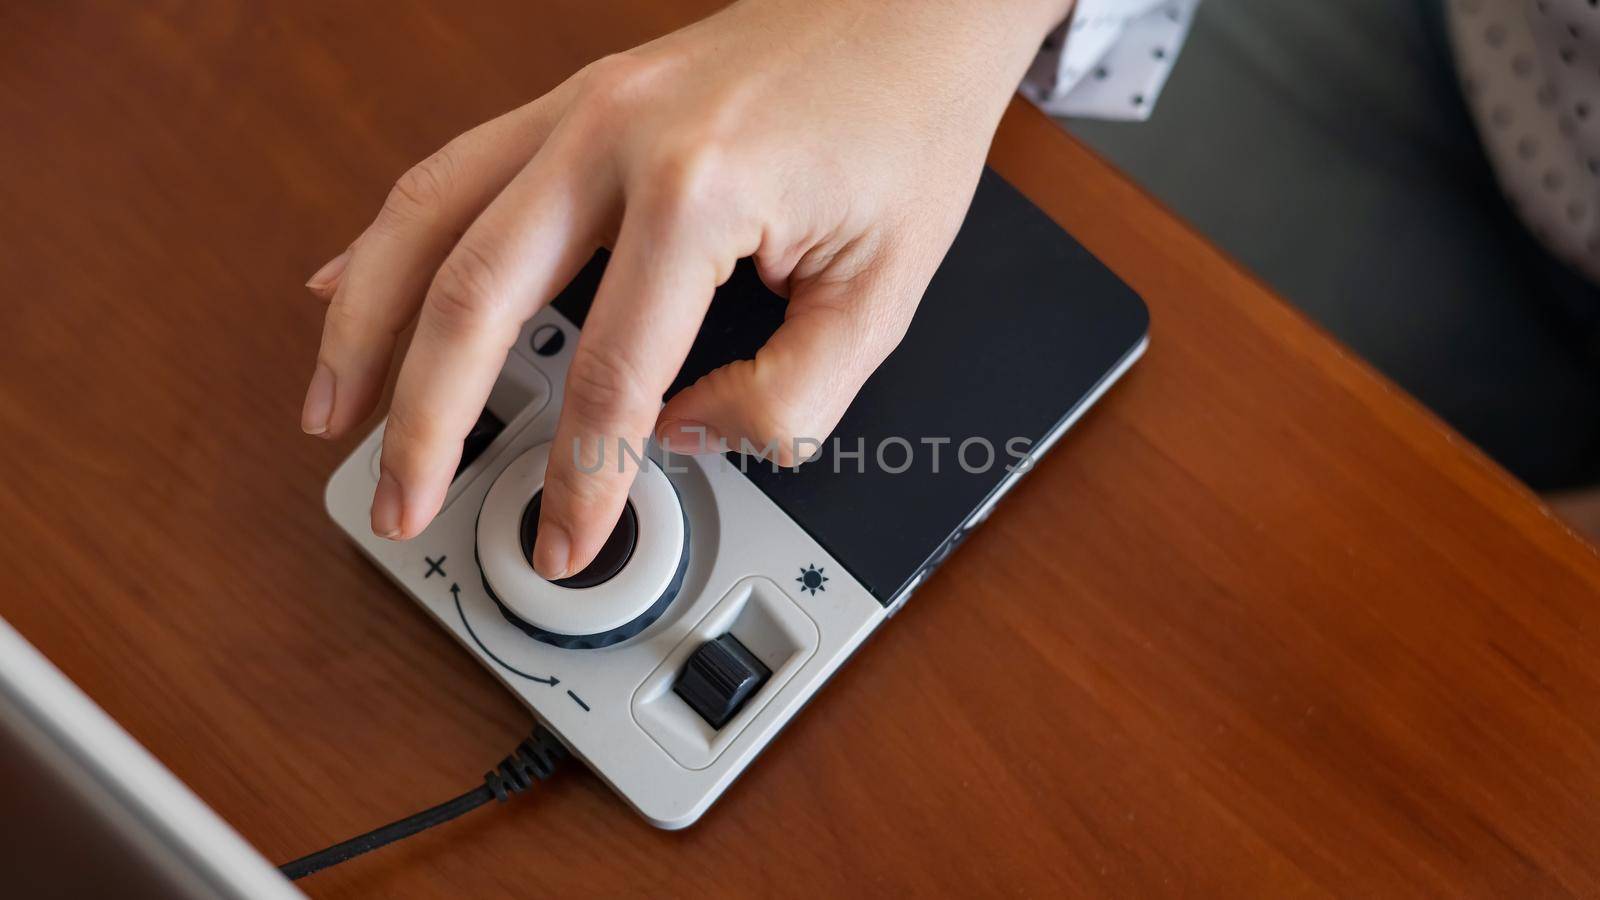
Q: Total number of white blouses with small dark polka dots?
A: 1